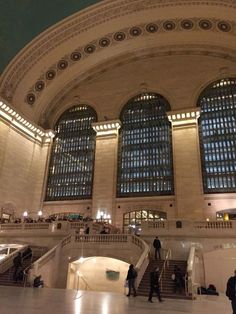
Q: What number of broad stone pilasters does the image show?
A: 2